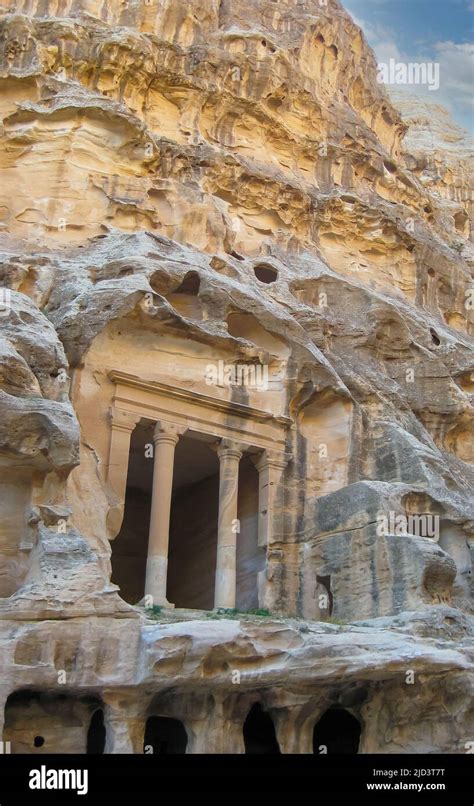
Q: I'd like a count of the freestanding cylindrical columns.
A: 2